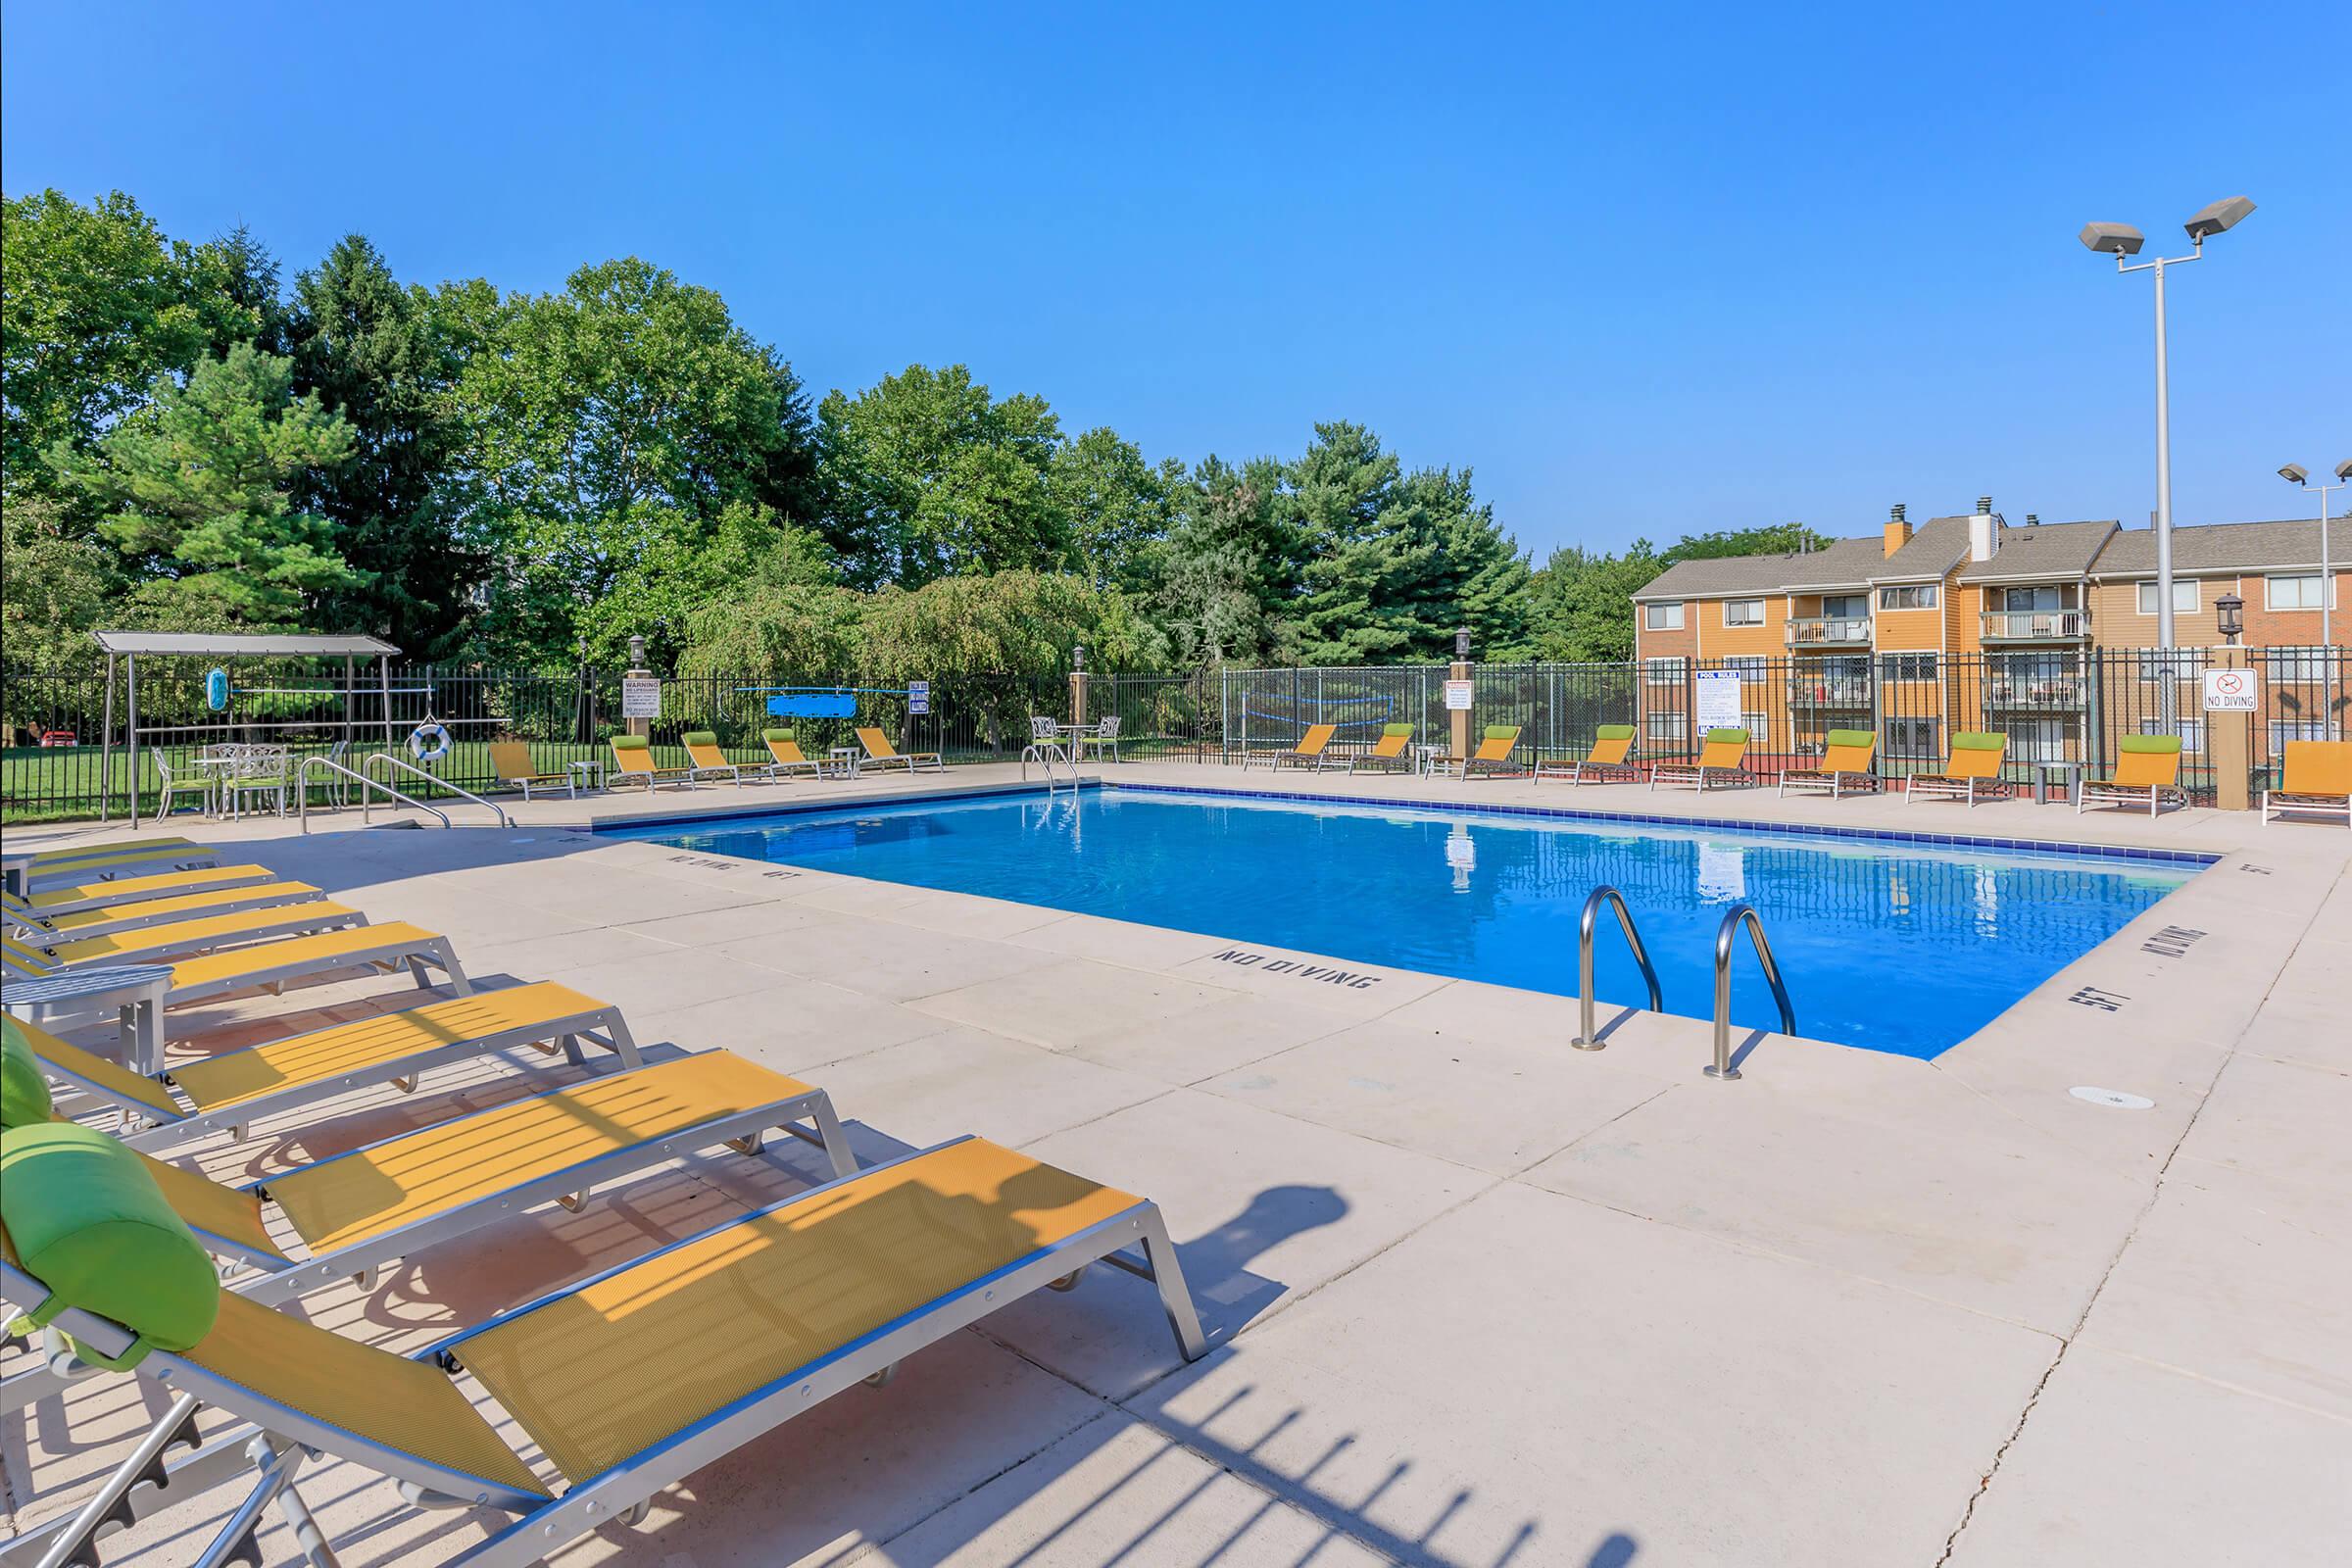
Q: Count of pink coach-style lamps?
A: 0